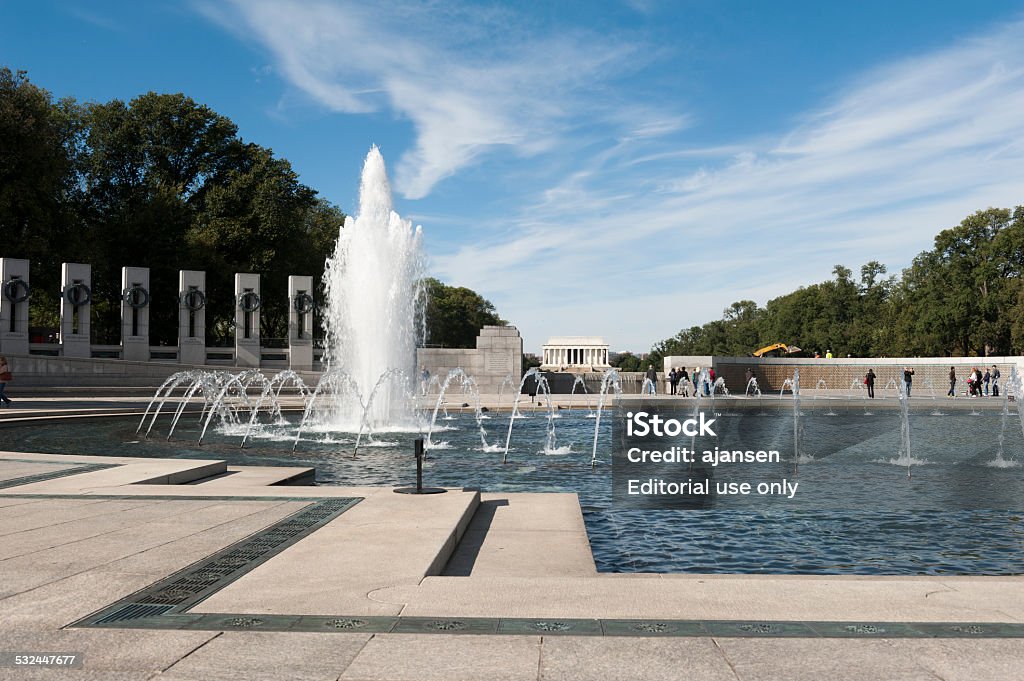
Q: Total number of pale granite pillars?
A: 6